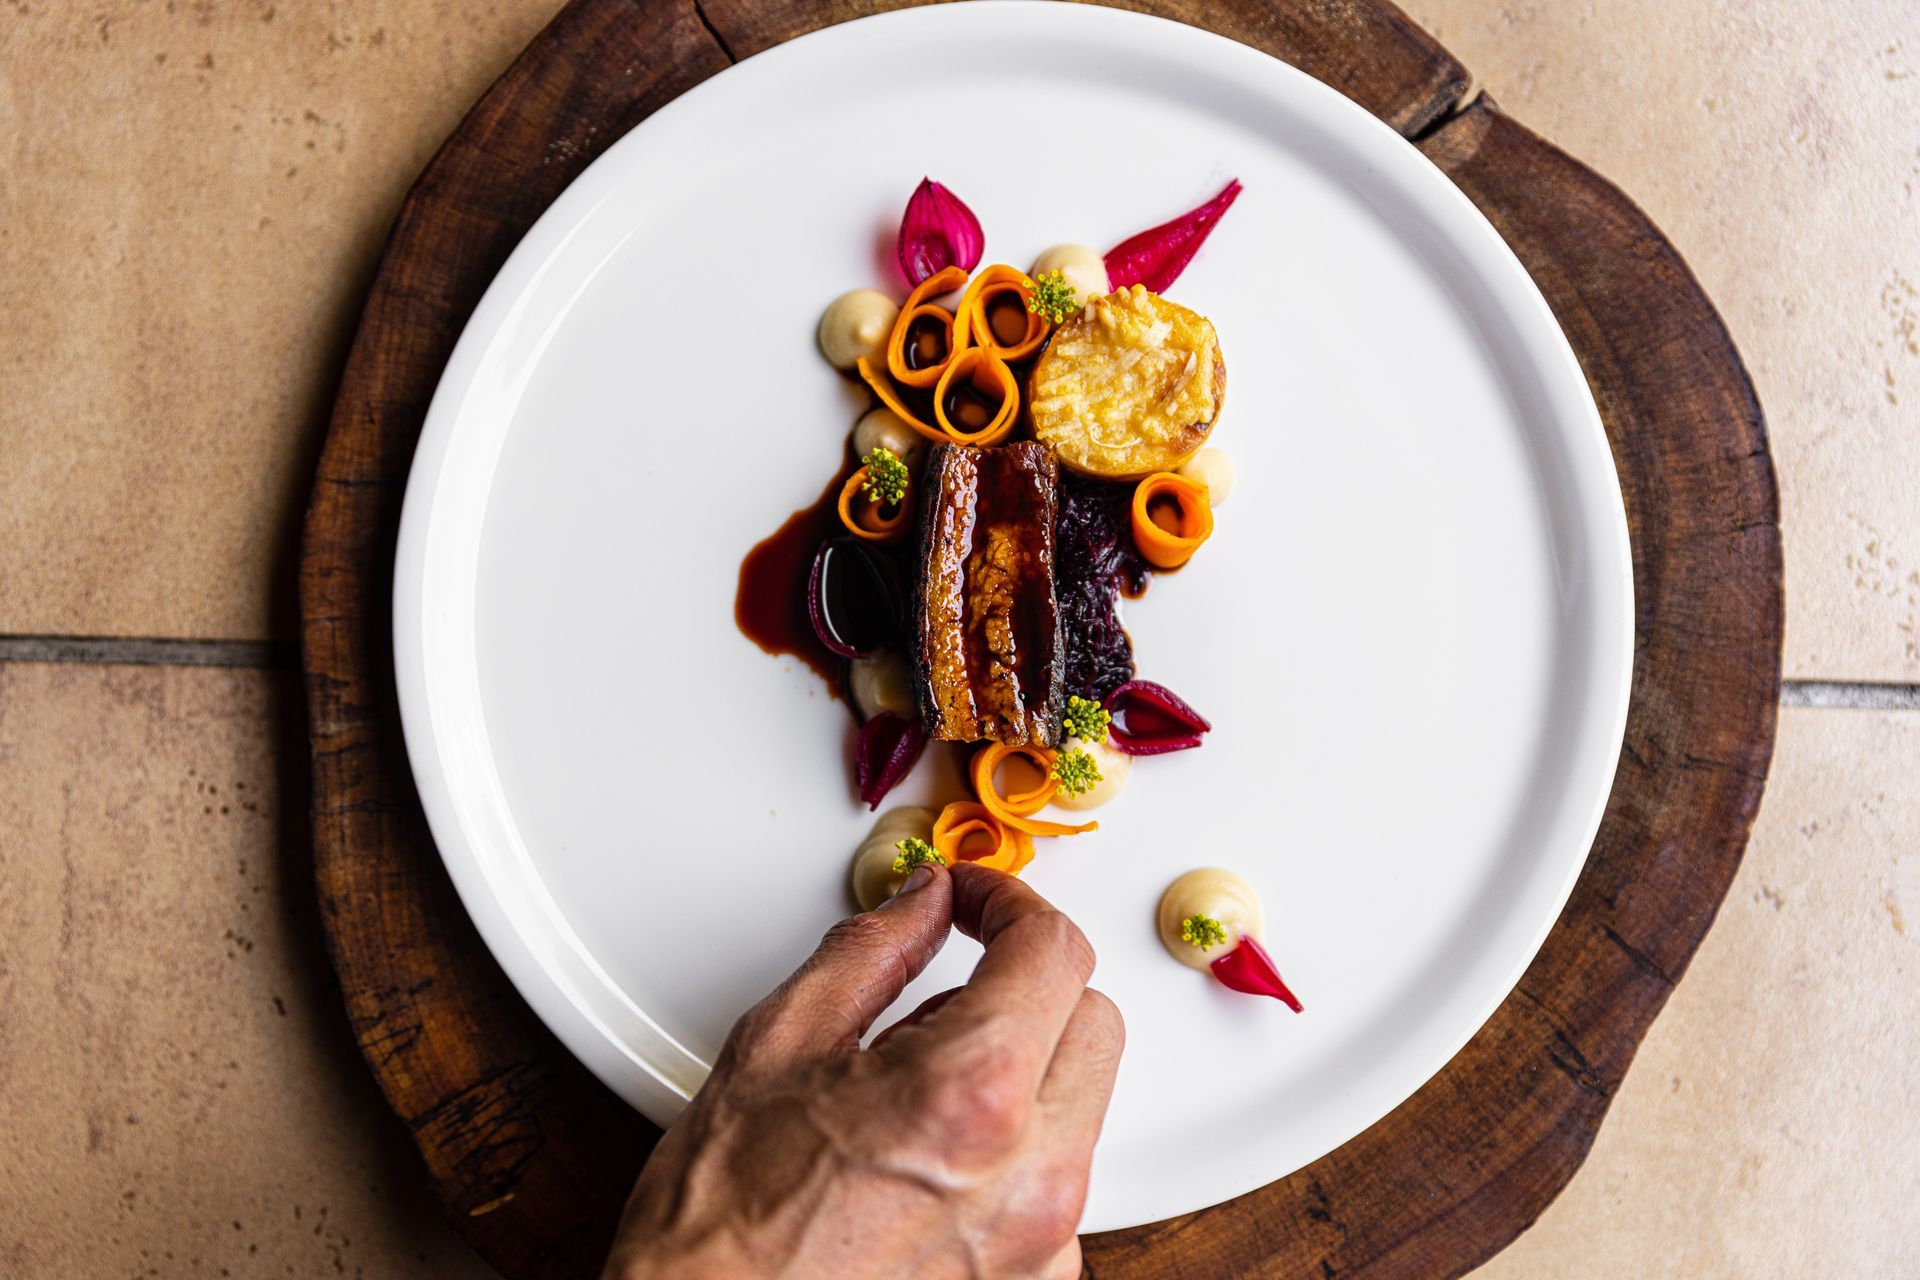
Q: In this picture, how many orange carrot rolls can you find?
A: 7